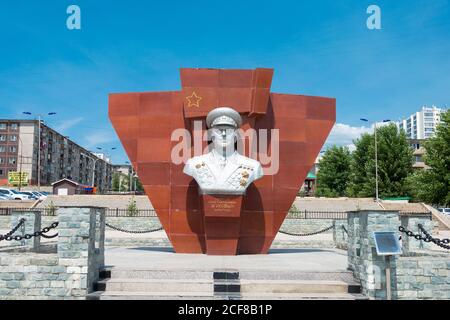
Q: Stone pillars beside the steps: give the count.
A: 2